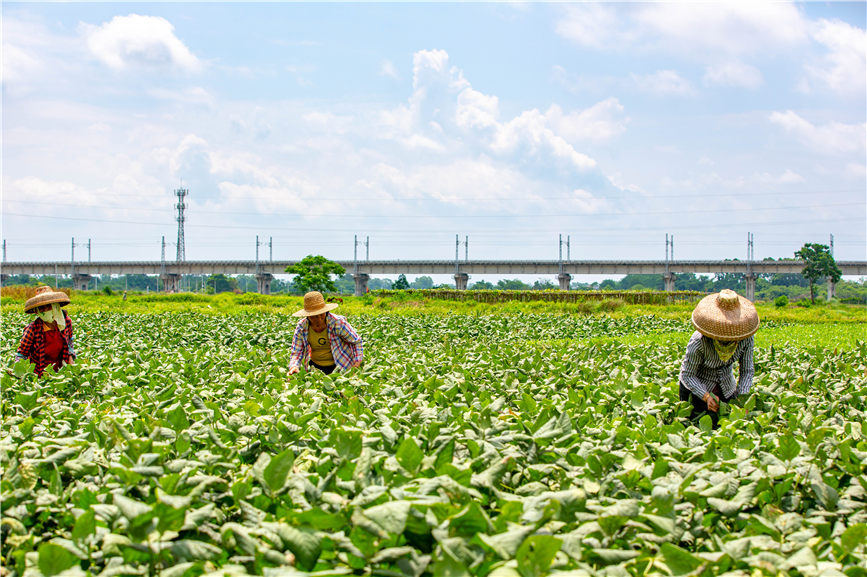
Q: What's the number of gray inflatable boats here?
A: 0